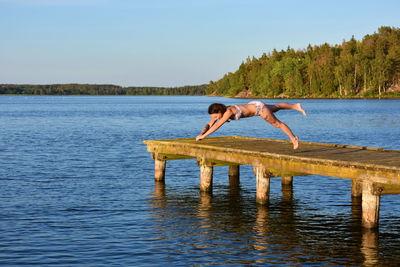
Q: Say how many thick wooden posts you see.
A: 7